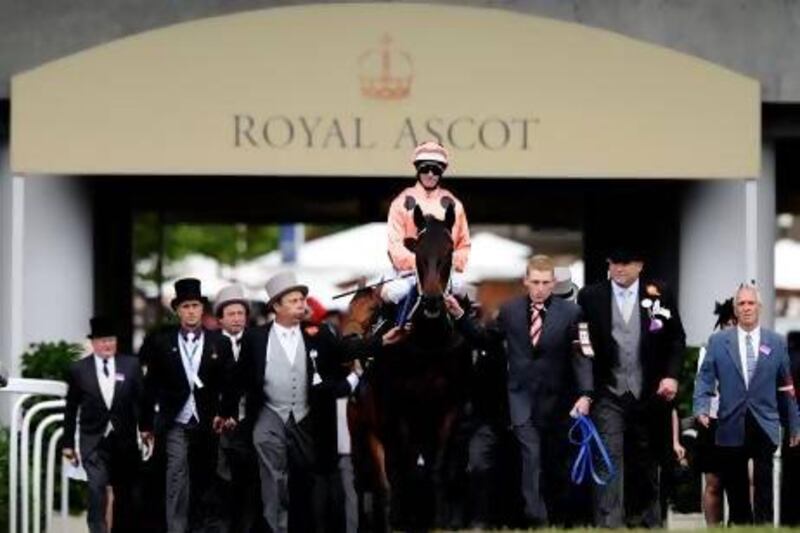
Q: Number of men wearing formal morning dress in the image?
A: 5